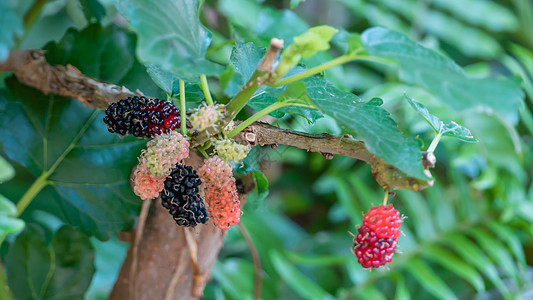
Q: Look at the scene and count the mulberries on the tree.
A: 8